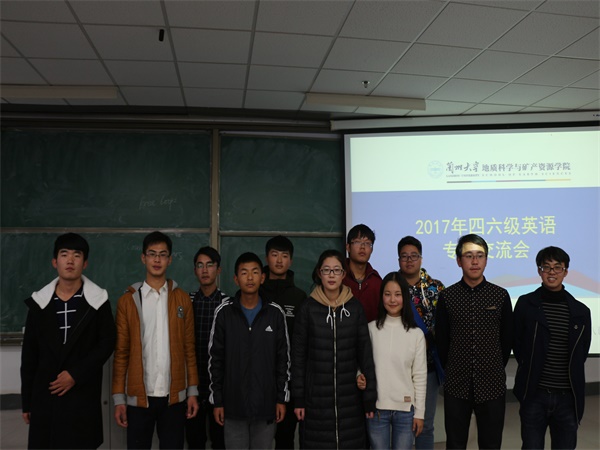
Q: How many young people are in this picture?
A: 11